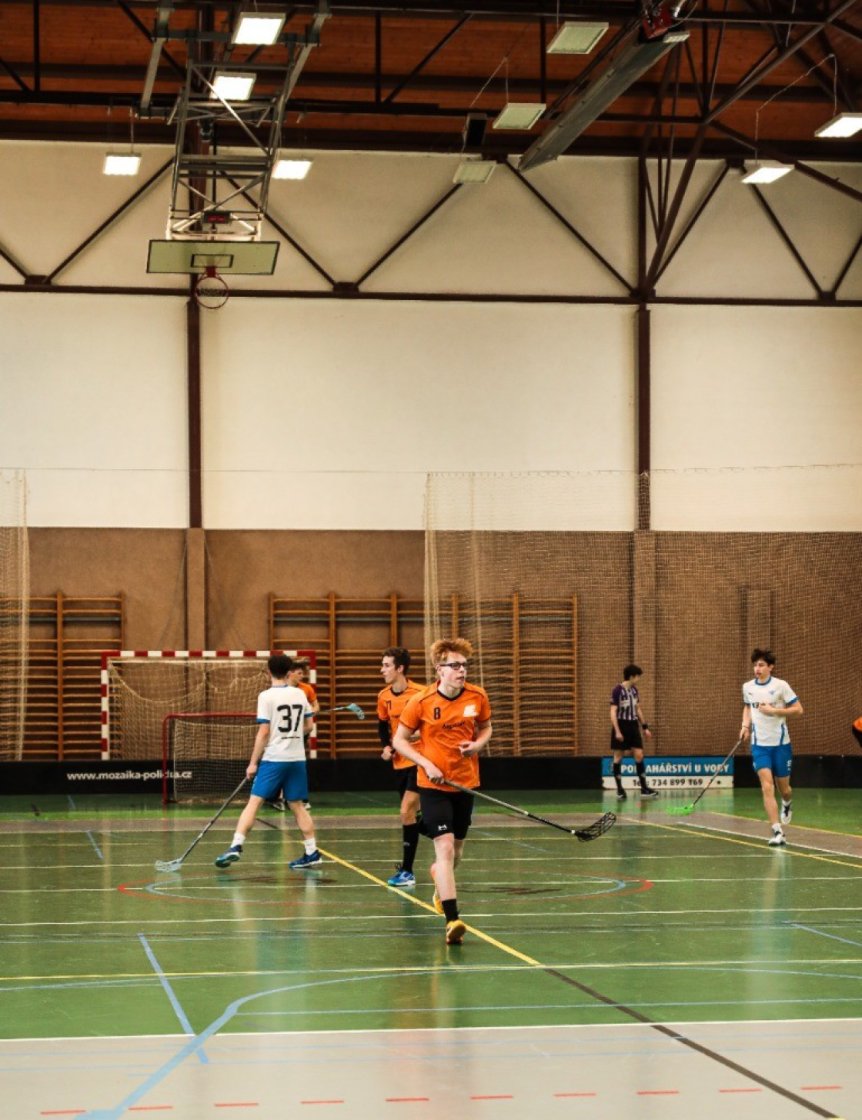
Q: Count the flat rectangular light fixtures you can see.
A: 9